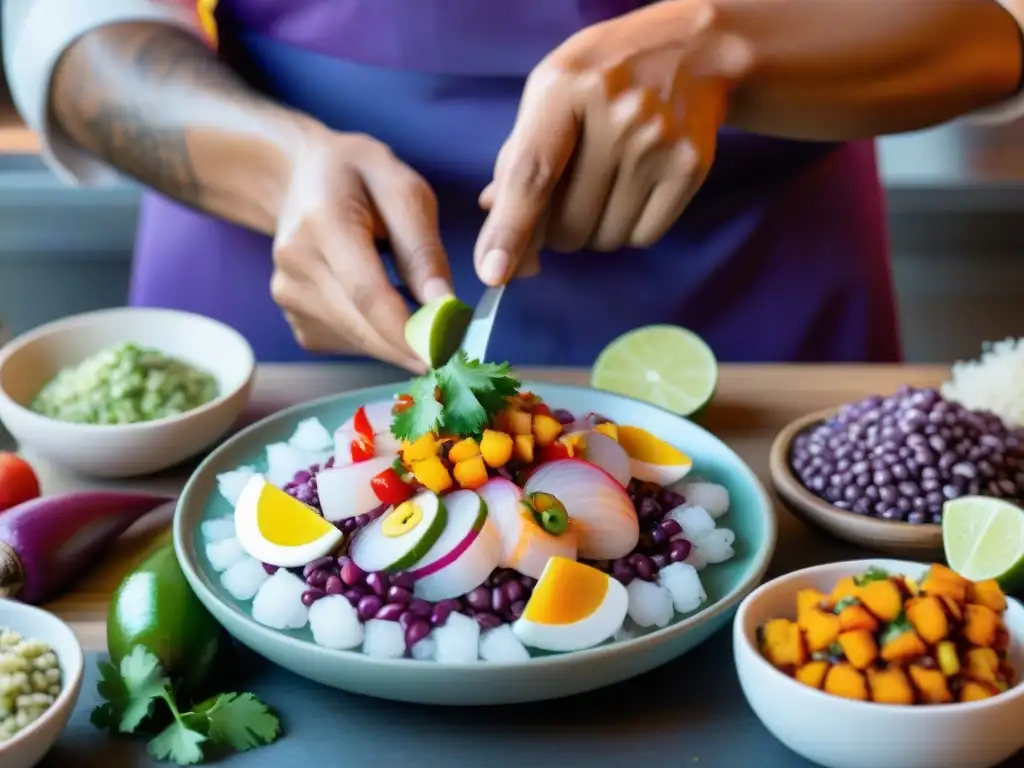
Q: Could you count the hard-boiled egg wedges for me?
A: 3